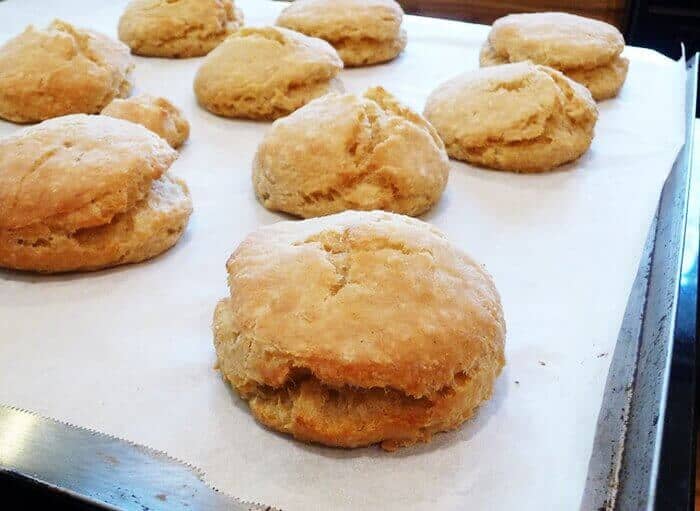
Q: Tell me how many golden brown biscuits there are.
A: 10